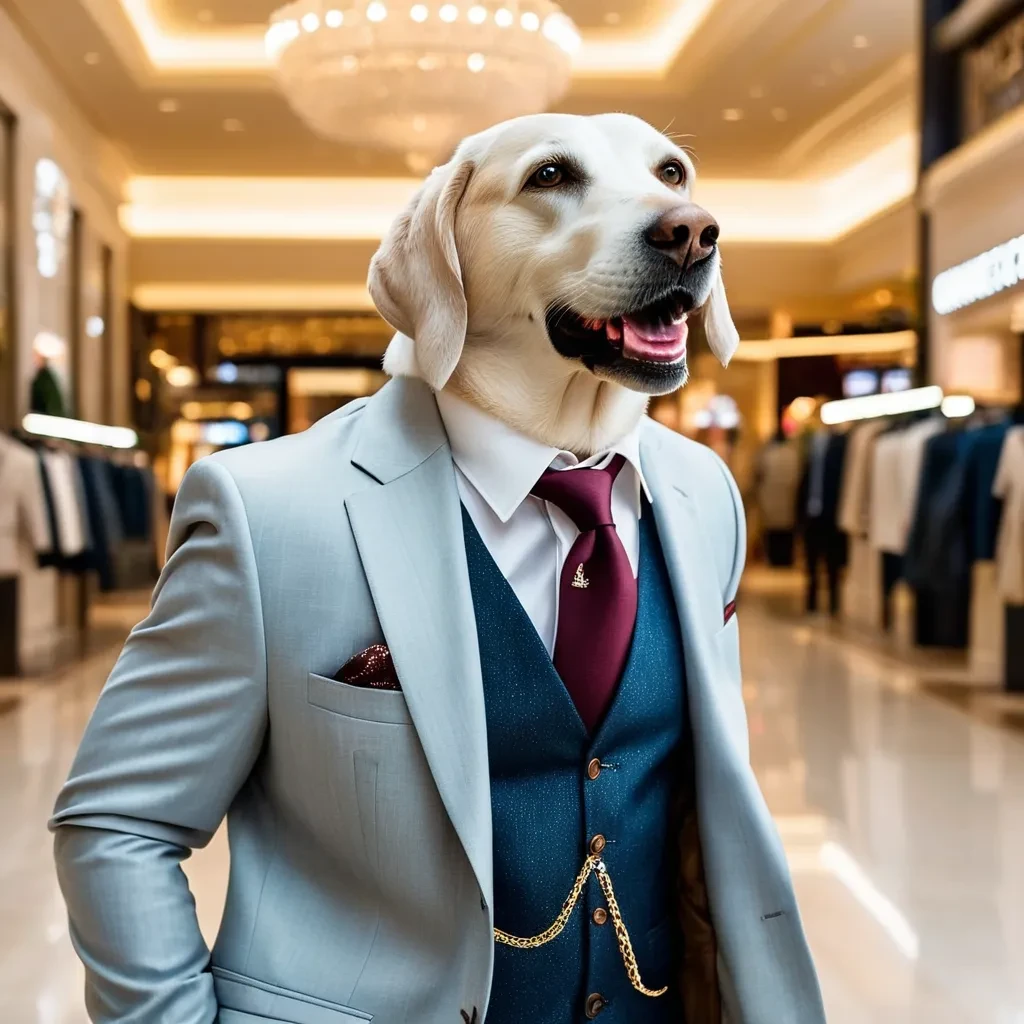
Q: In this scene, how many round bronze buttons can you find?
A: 4